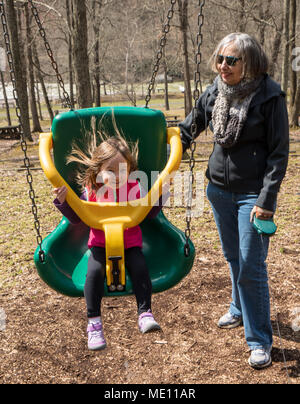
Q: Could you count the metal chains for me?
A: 4